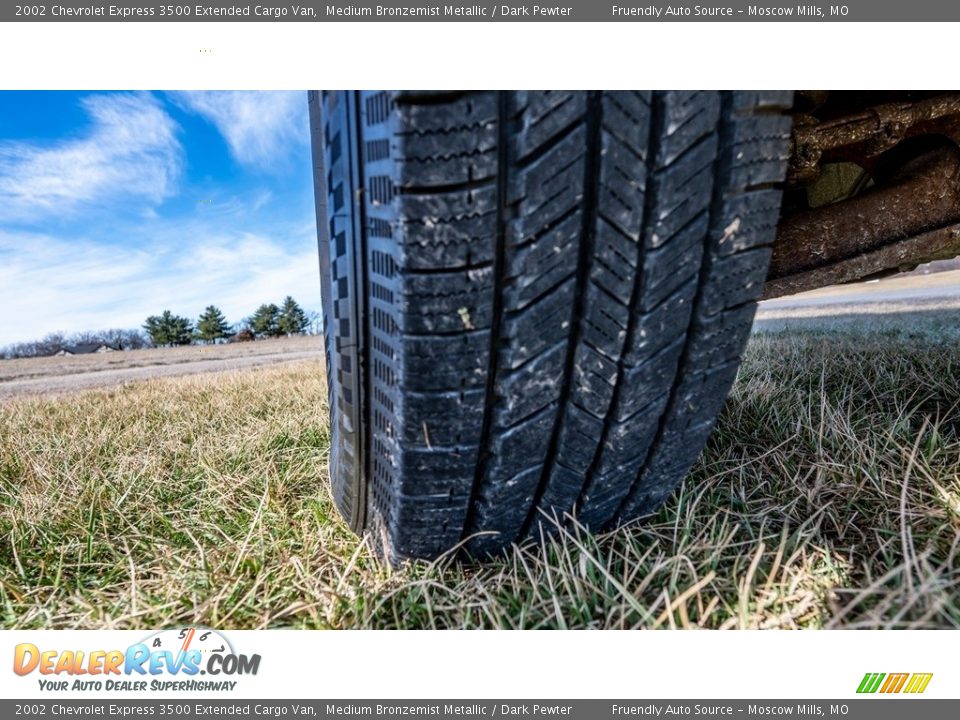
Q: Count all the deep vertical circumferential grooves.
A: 4